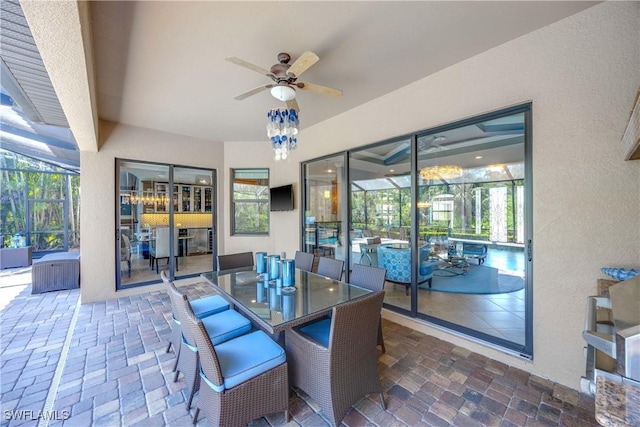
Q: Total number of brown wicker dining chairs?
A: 8